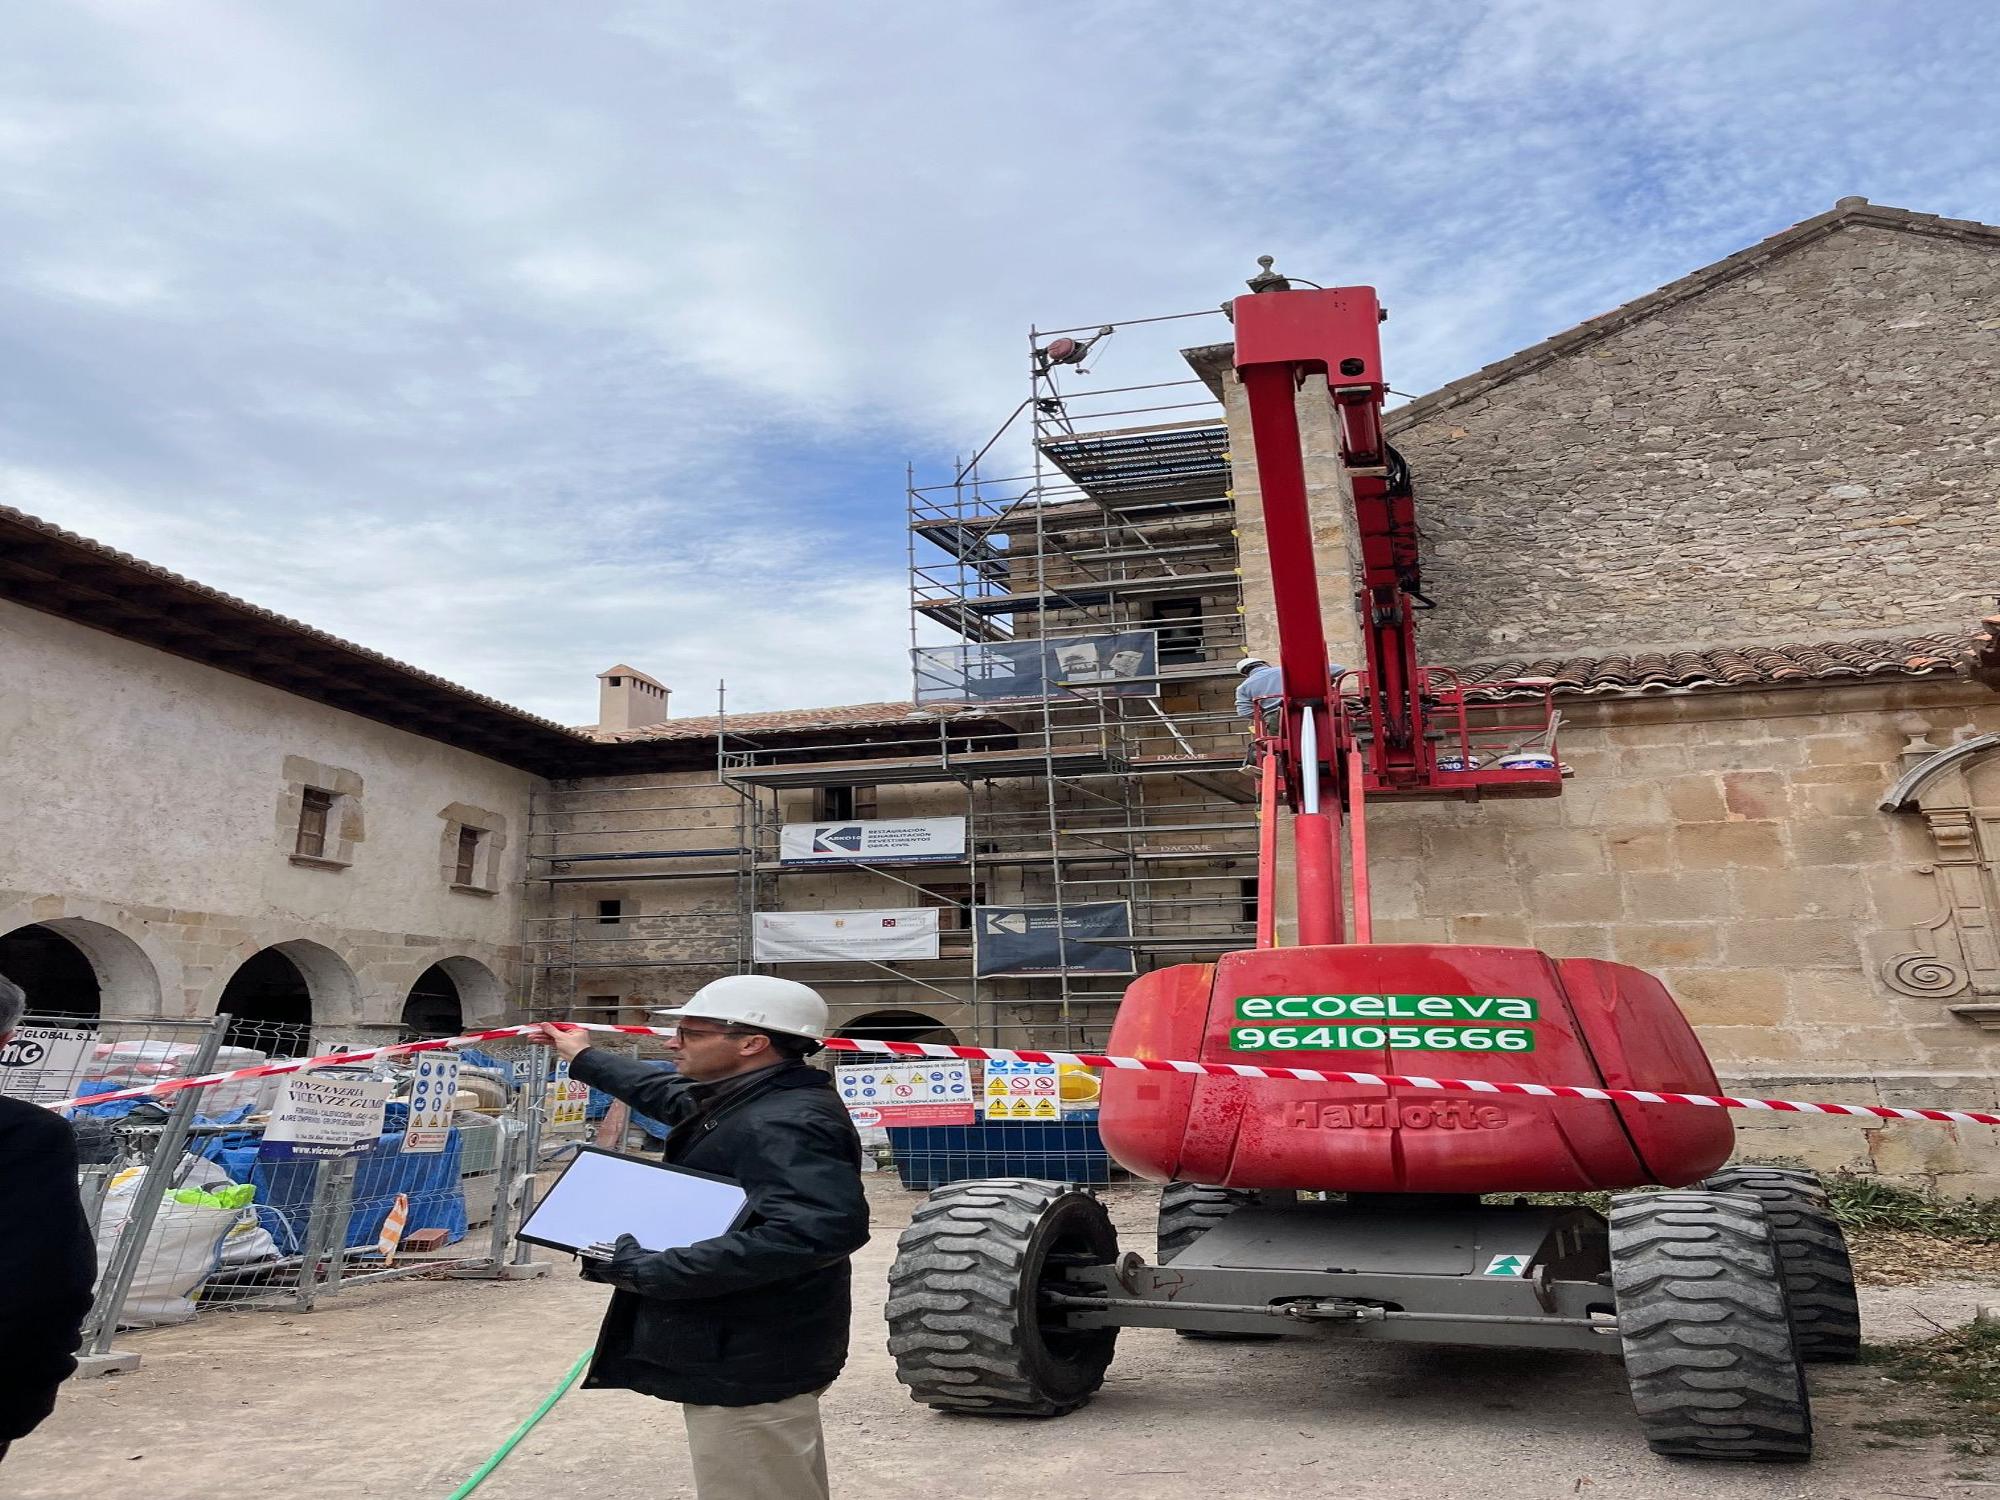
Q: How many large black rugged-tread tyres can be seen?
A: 4